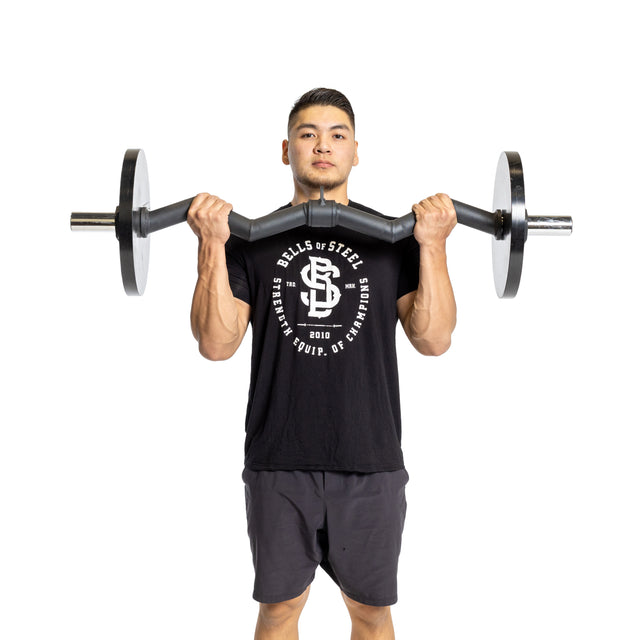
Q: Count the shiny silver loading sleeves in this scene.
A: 2